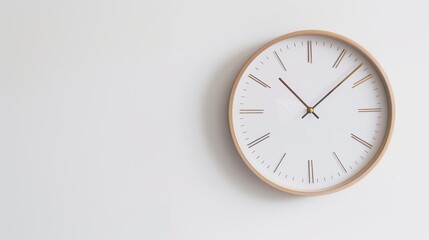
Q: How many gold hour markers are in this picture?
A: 12